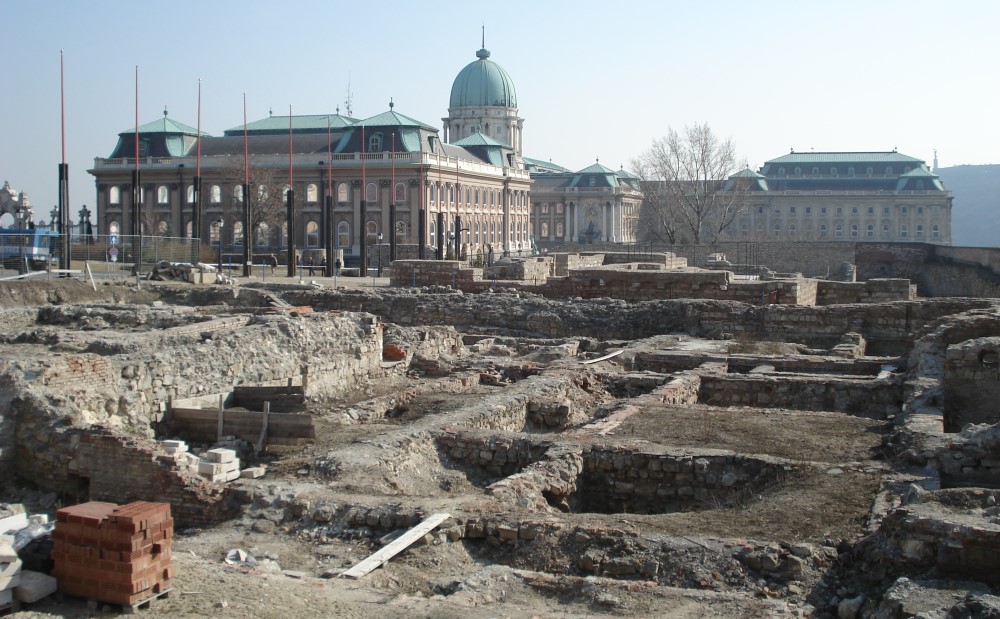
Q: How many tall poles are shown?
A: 11